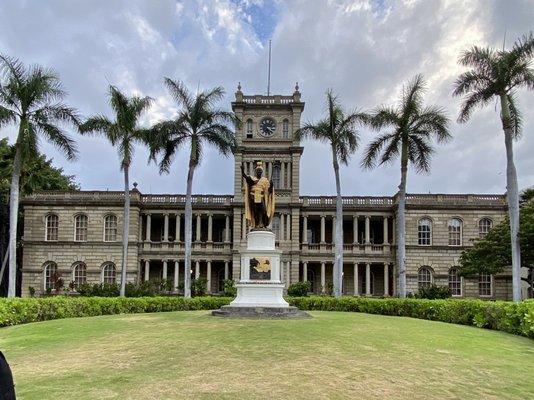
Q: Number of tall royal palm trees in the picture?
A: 6